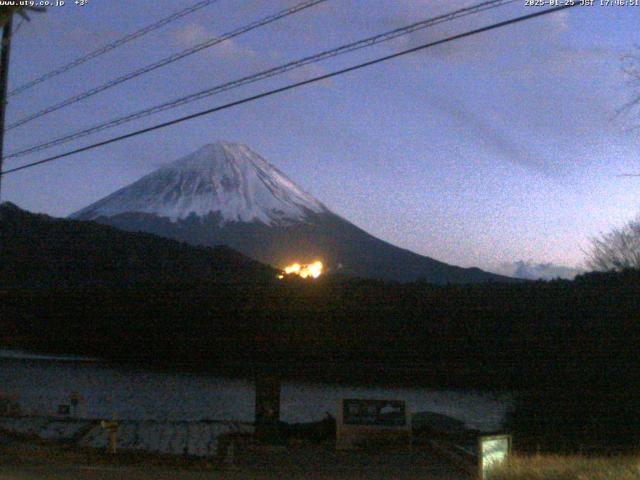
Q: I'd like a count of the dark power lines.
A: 4